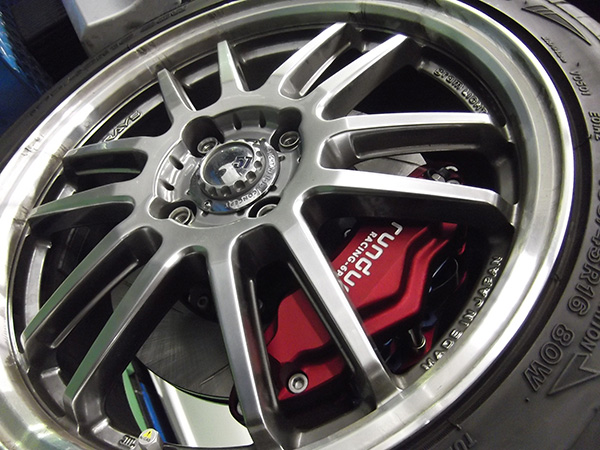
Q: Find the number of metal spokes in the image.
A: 12